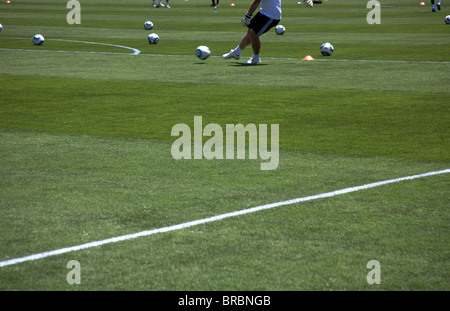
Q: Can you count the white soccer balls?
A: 8